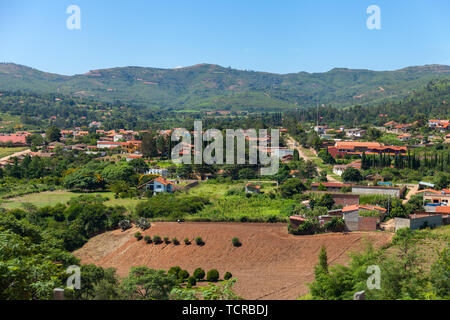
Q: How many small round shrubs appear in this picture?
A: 14